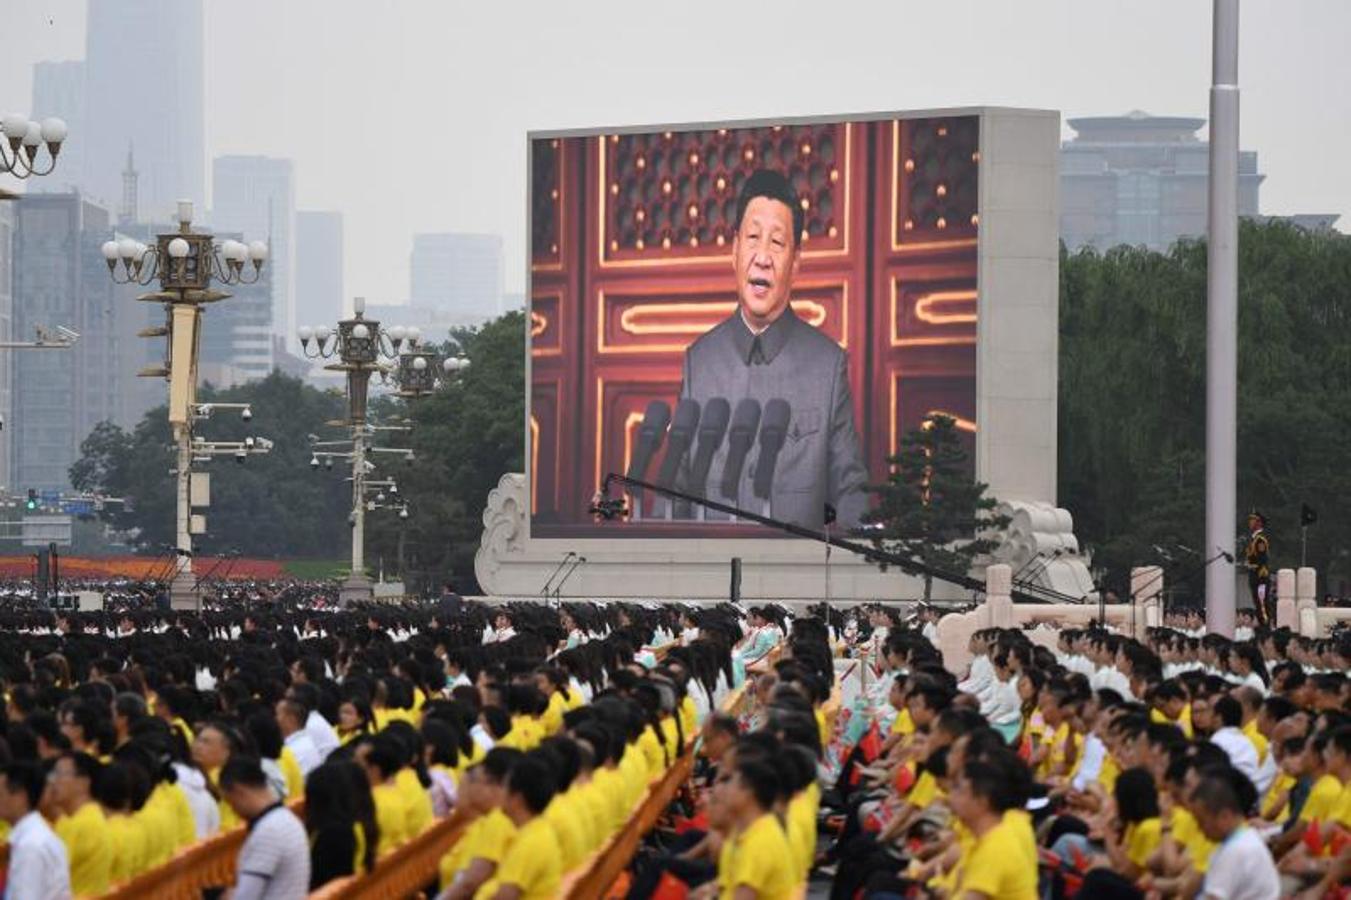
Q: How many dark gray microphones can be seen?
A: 5